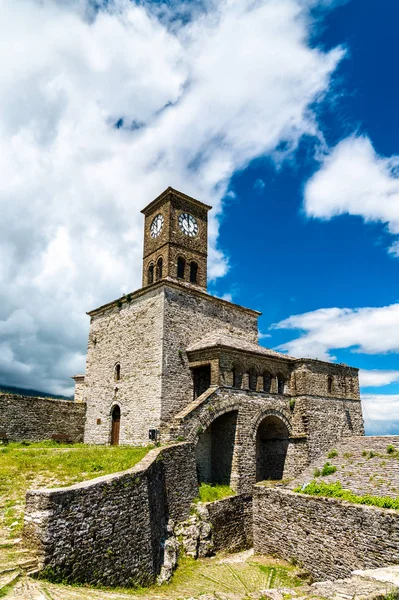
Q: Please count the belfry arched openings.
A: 4